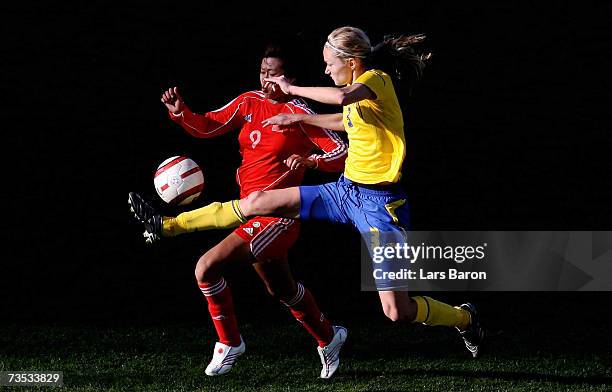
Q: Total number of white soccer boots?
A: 2